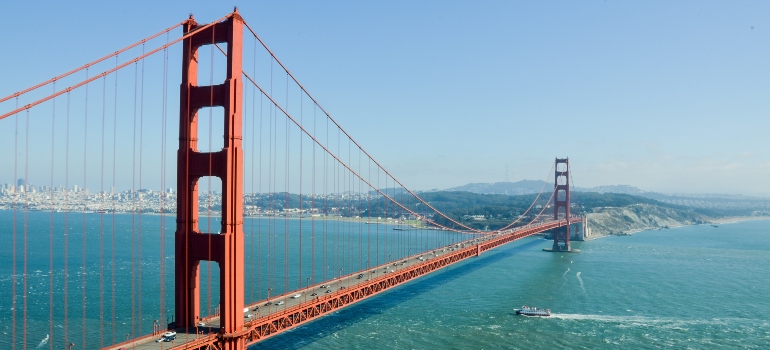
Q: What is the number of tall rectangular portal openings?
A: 8